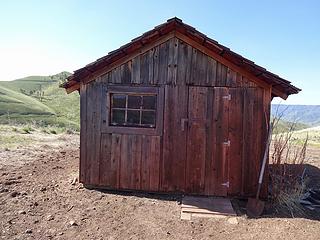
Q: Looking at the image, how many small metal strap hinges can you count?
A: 3